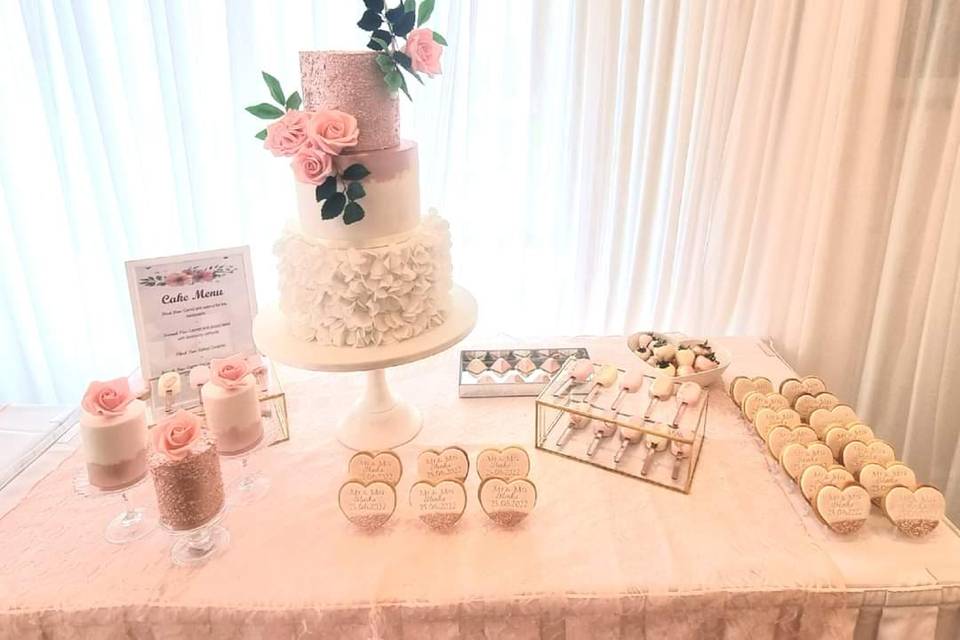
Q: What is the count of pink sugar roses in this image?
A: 7